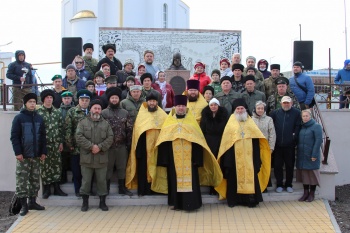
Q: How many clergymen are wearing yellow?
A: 4